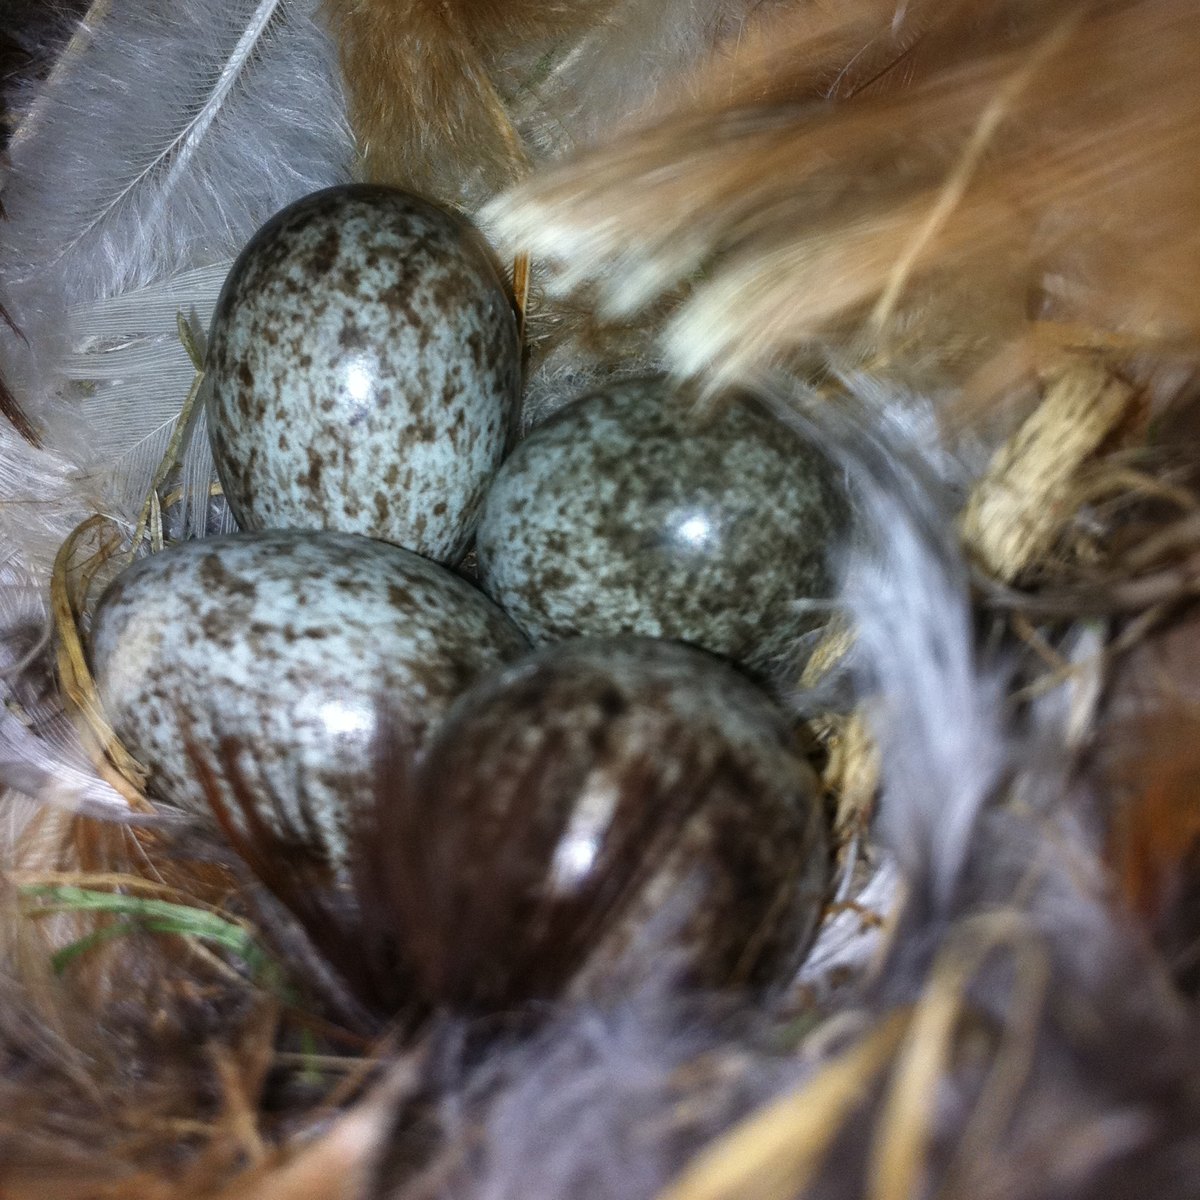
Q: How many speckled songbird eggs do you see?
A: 4